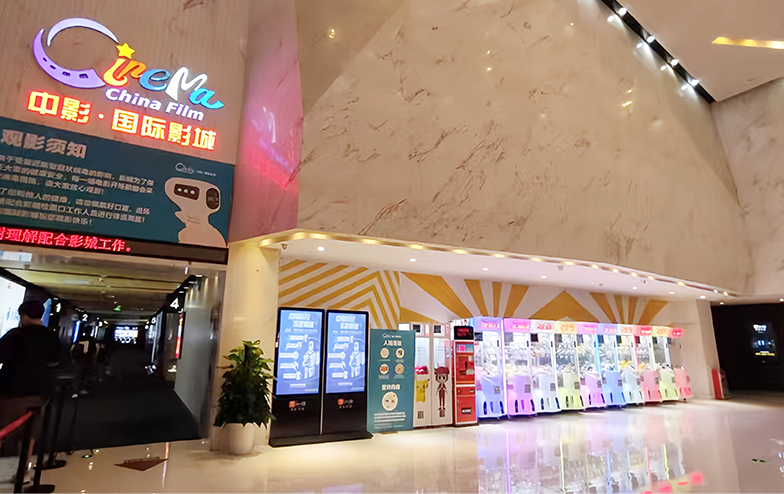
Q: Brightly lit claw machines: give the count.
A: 10